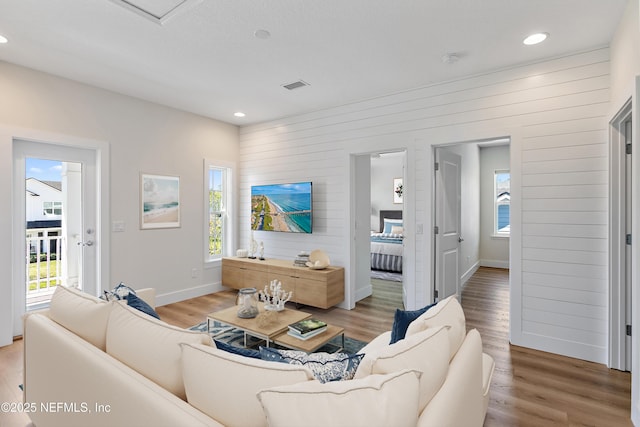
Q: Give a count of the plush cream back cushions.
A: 6